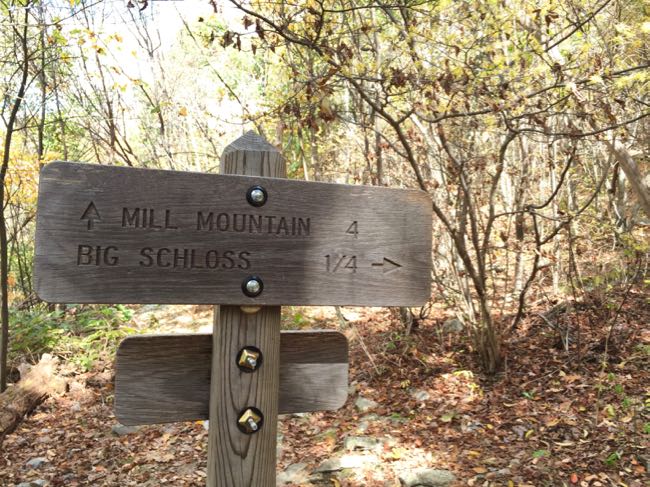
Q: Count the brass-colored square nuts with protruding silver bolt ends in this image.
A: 2